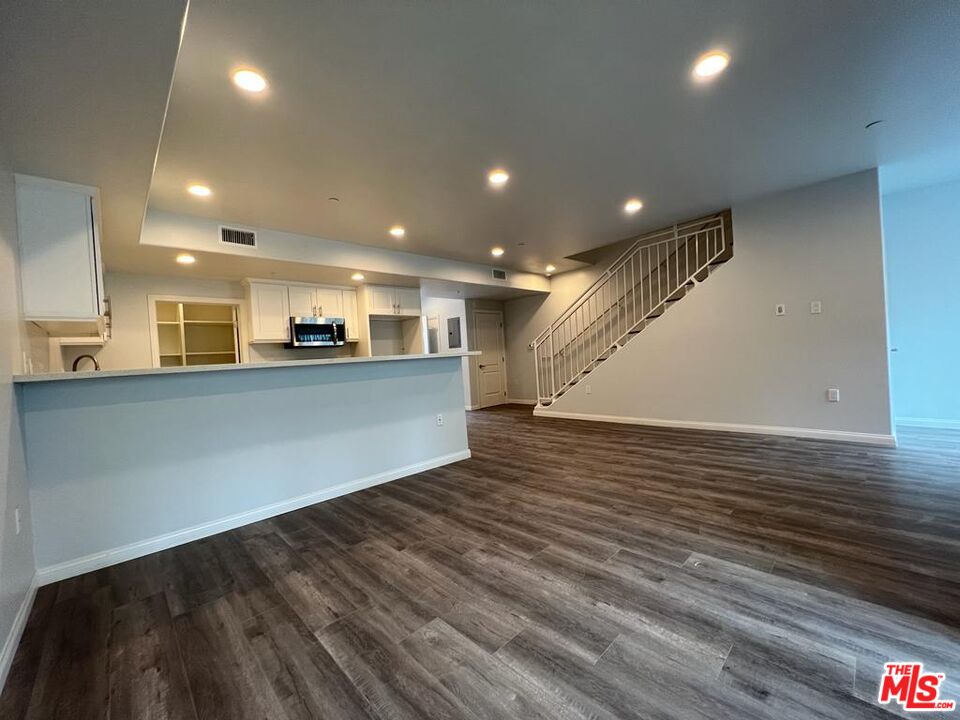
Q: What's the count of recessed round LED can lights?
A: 10